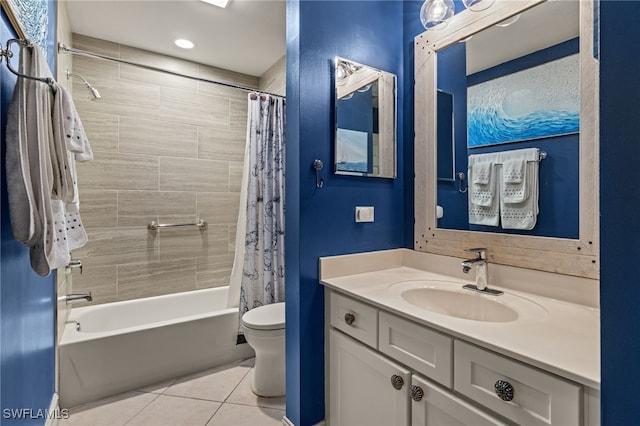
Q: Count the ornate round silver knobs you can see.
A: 4